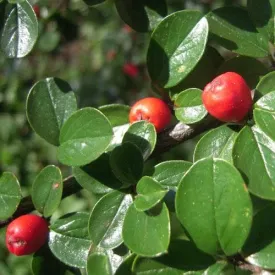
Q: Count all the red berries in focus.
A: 3